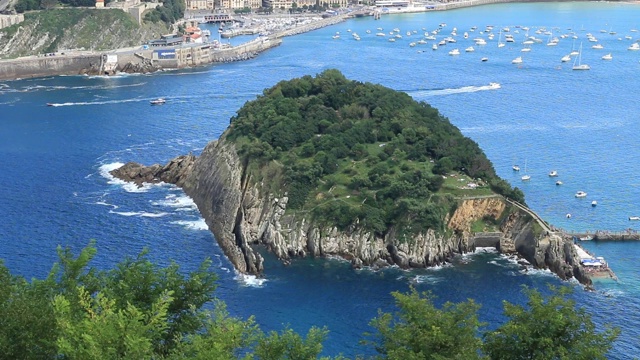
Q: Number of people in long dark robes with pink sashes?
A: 0